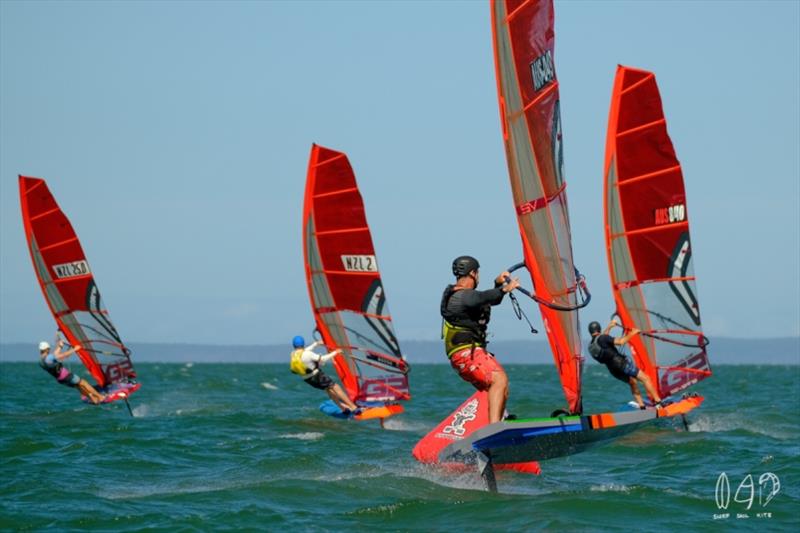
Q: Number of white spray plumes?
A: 4